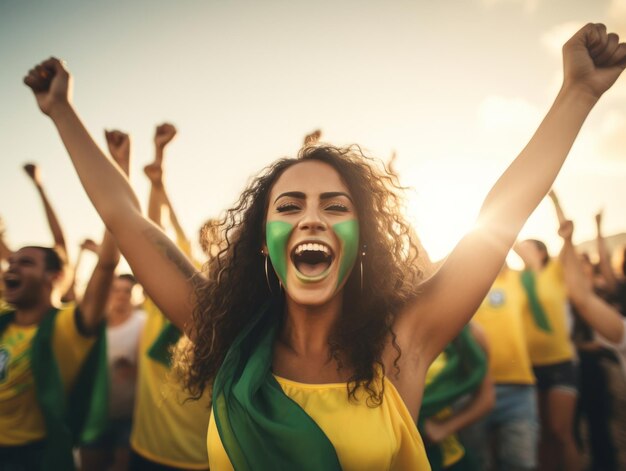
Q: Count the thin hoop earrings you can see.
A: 2